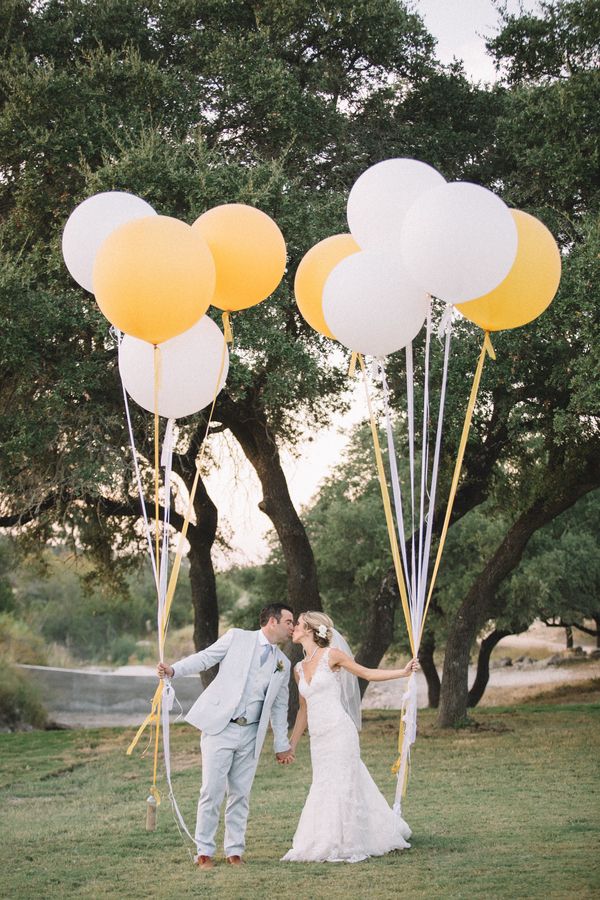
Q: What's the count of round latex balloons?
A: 9